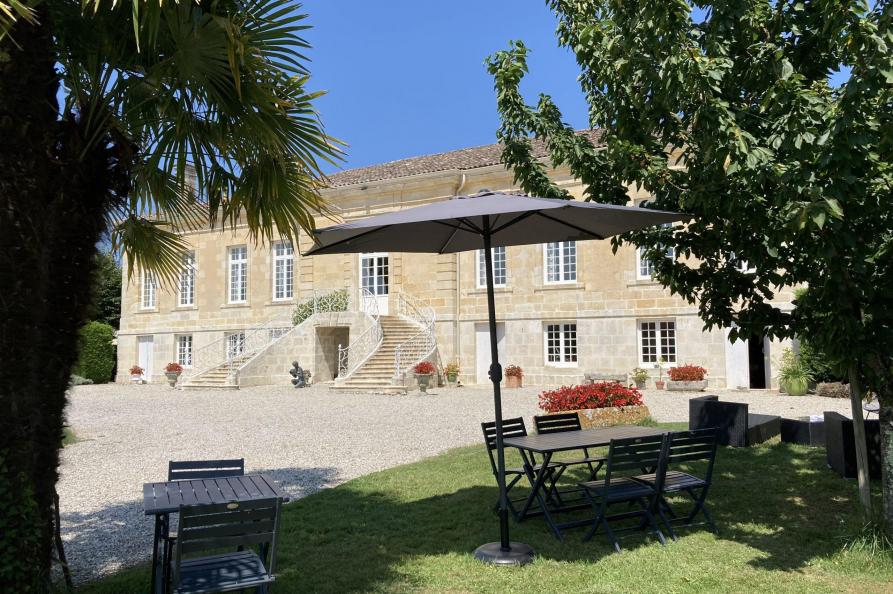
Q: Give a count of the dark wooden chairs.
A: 6